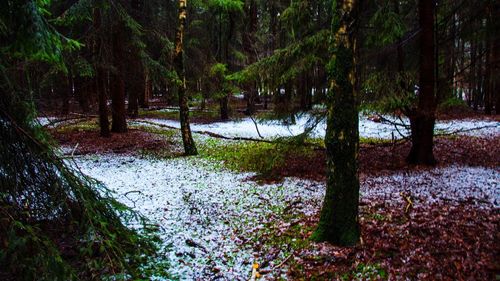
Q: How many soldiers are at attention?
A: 0